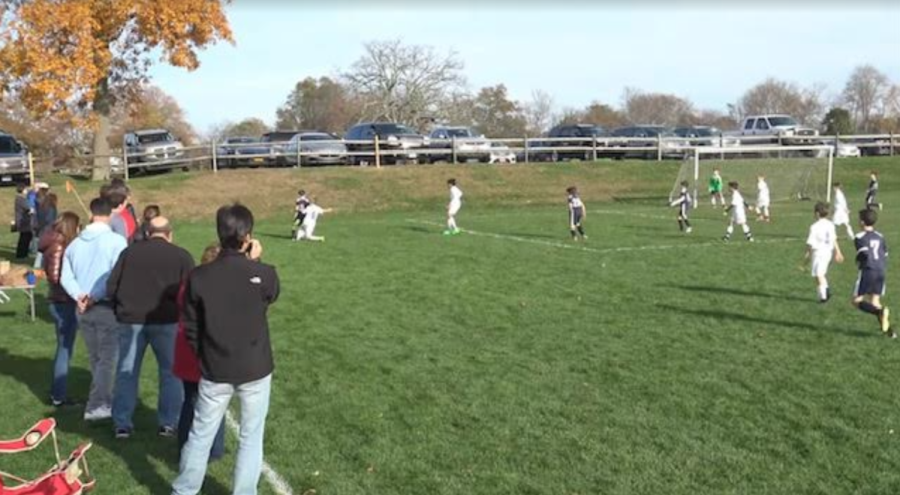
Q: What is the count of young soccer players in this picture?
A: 12